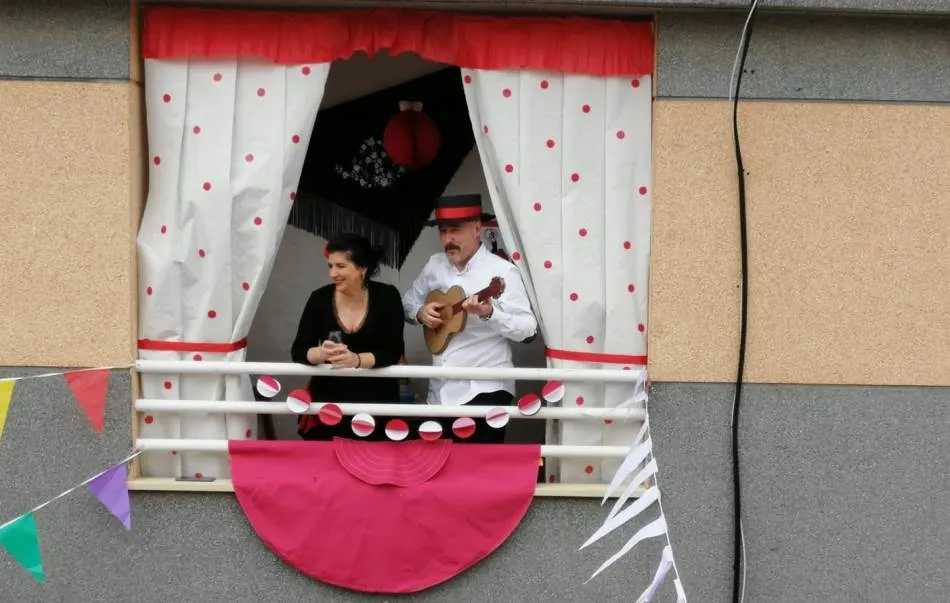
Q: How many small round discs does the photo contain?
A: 10